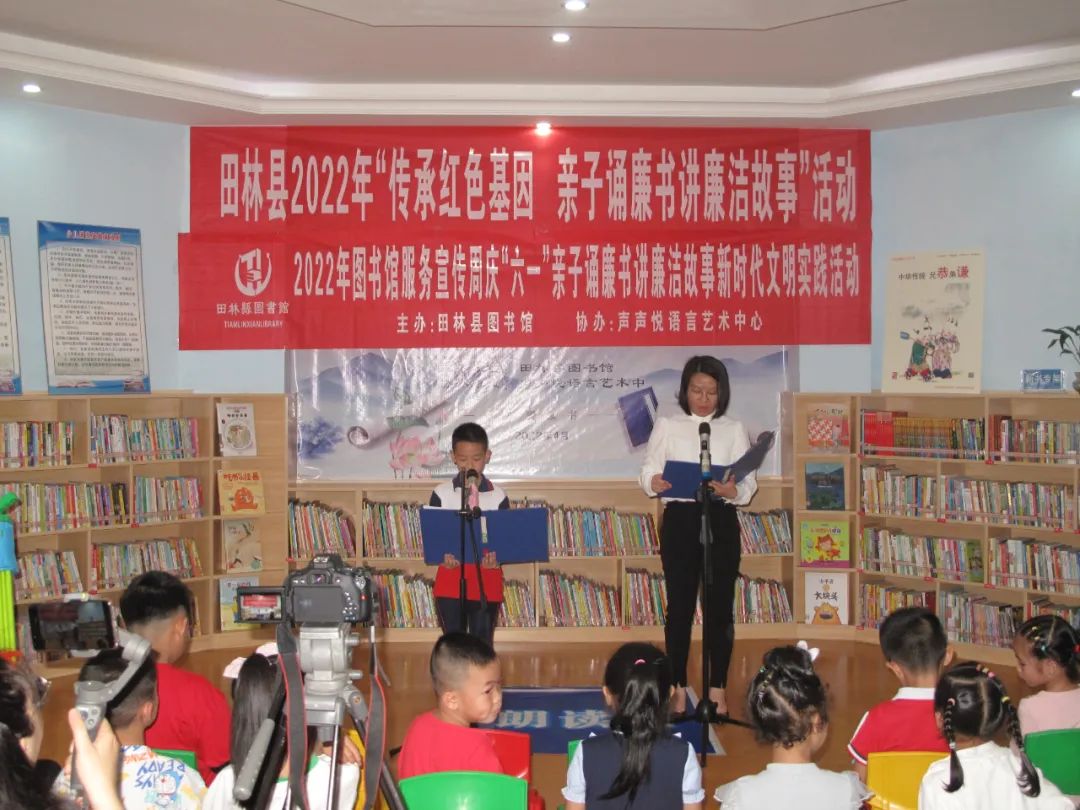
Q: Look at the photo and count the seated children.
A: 9